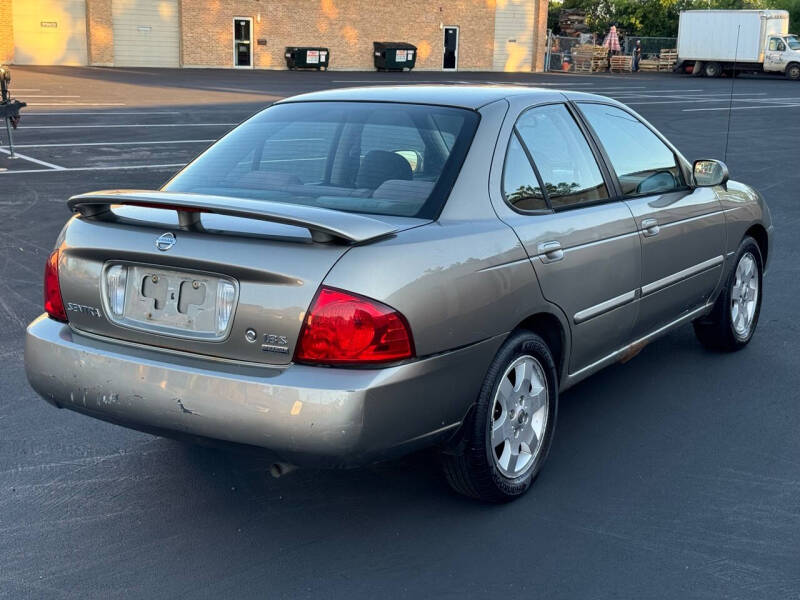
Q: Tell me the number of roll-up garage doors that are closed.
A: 3